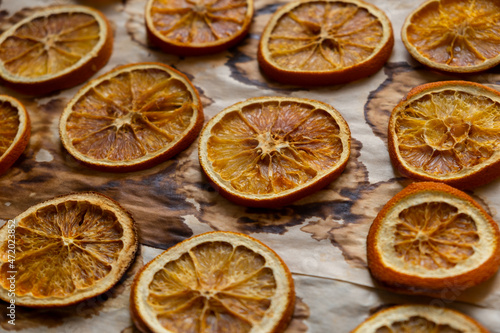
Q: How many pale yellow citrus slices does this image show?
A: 0